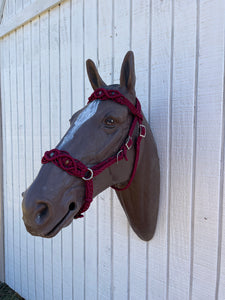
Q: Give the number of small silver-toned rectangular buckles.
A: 2